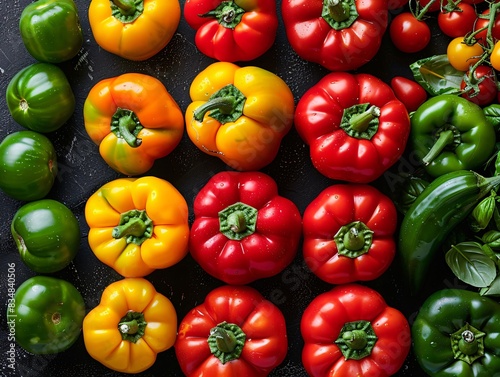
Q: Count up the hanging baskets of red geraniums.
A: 0